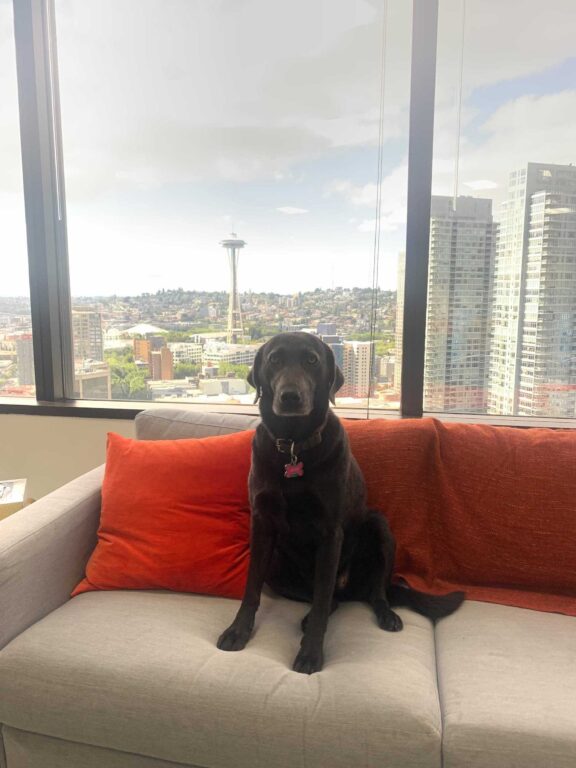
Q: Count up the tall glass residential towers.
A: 2